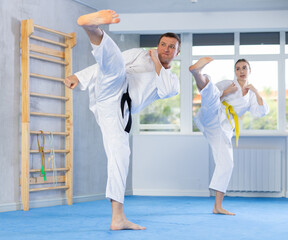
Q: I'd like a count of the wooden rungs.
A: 10